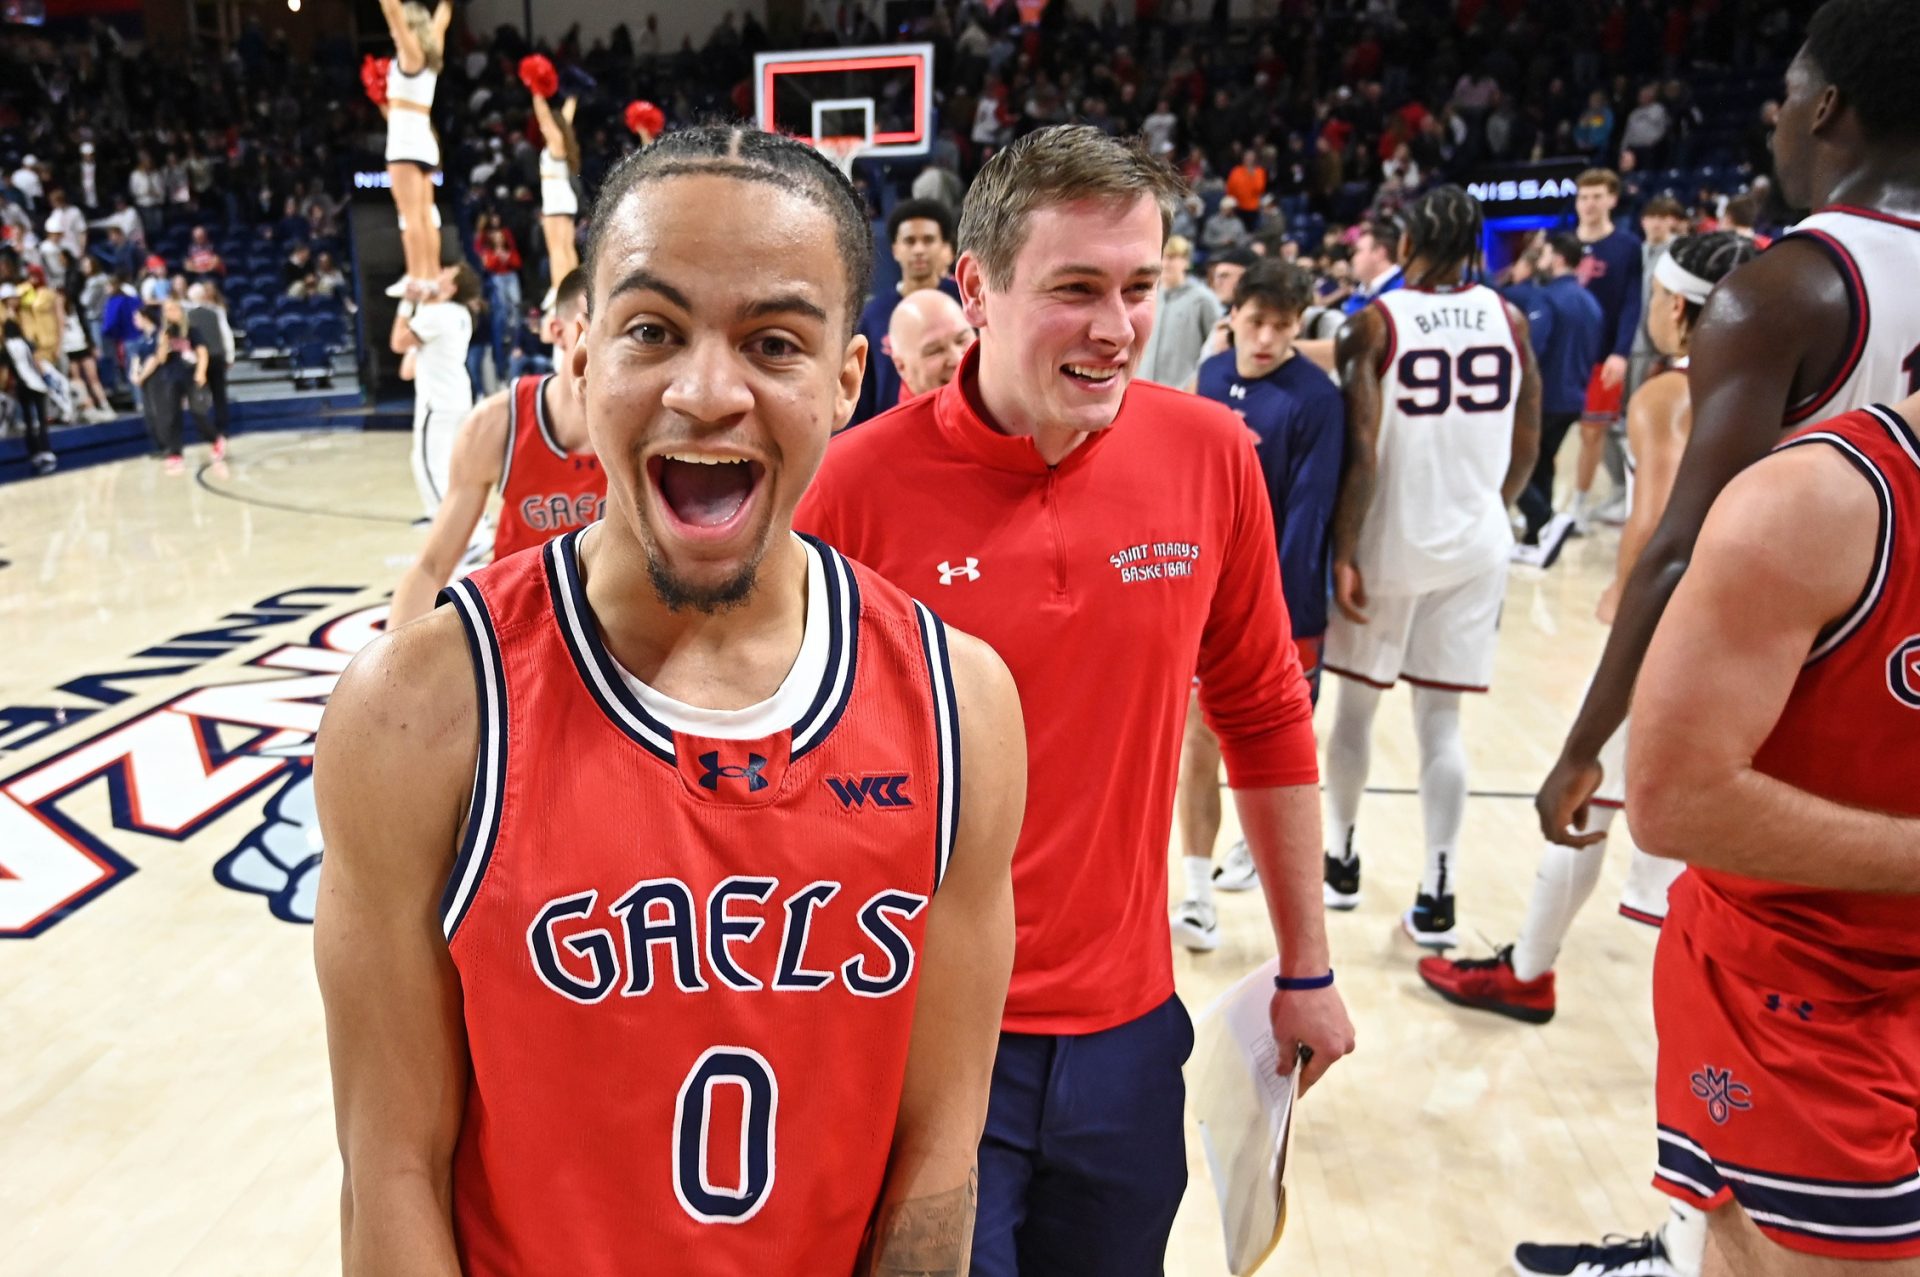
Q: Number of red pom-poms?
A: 3